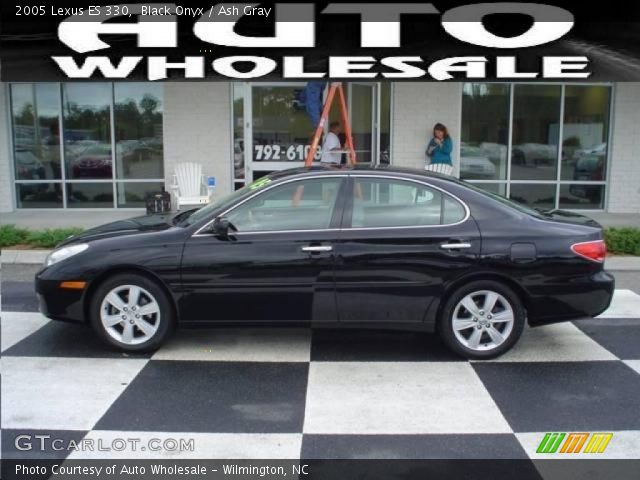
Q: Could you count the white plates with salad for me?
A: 0